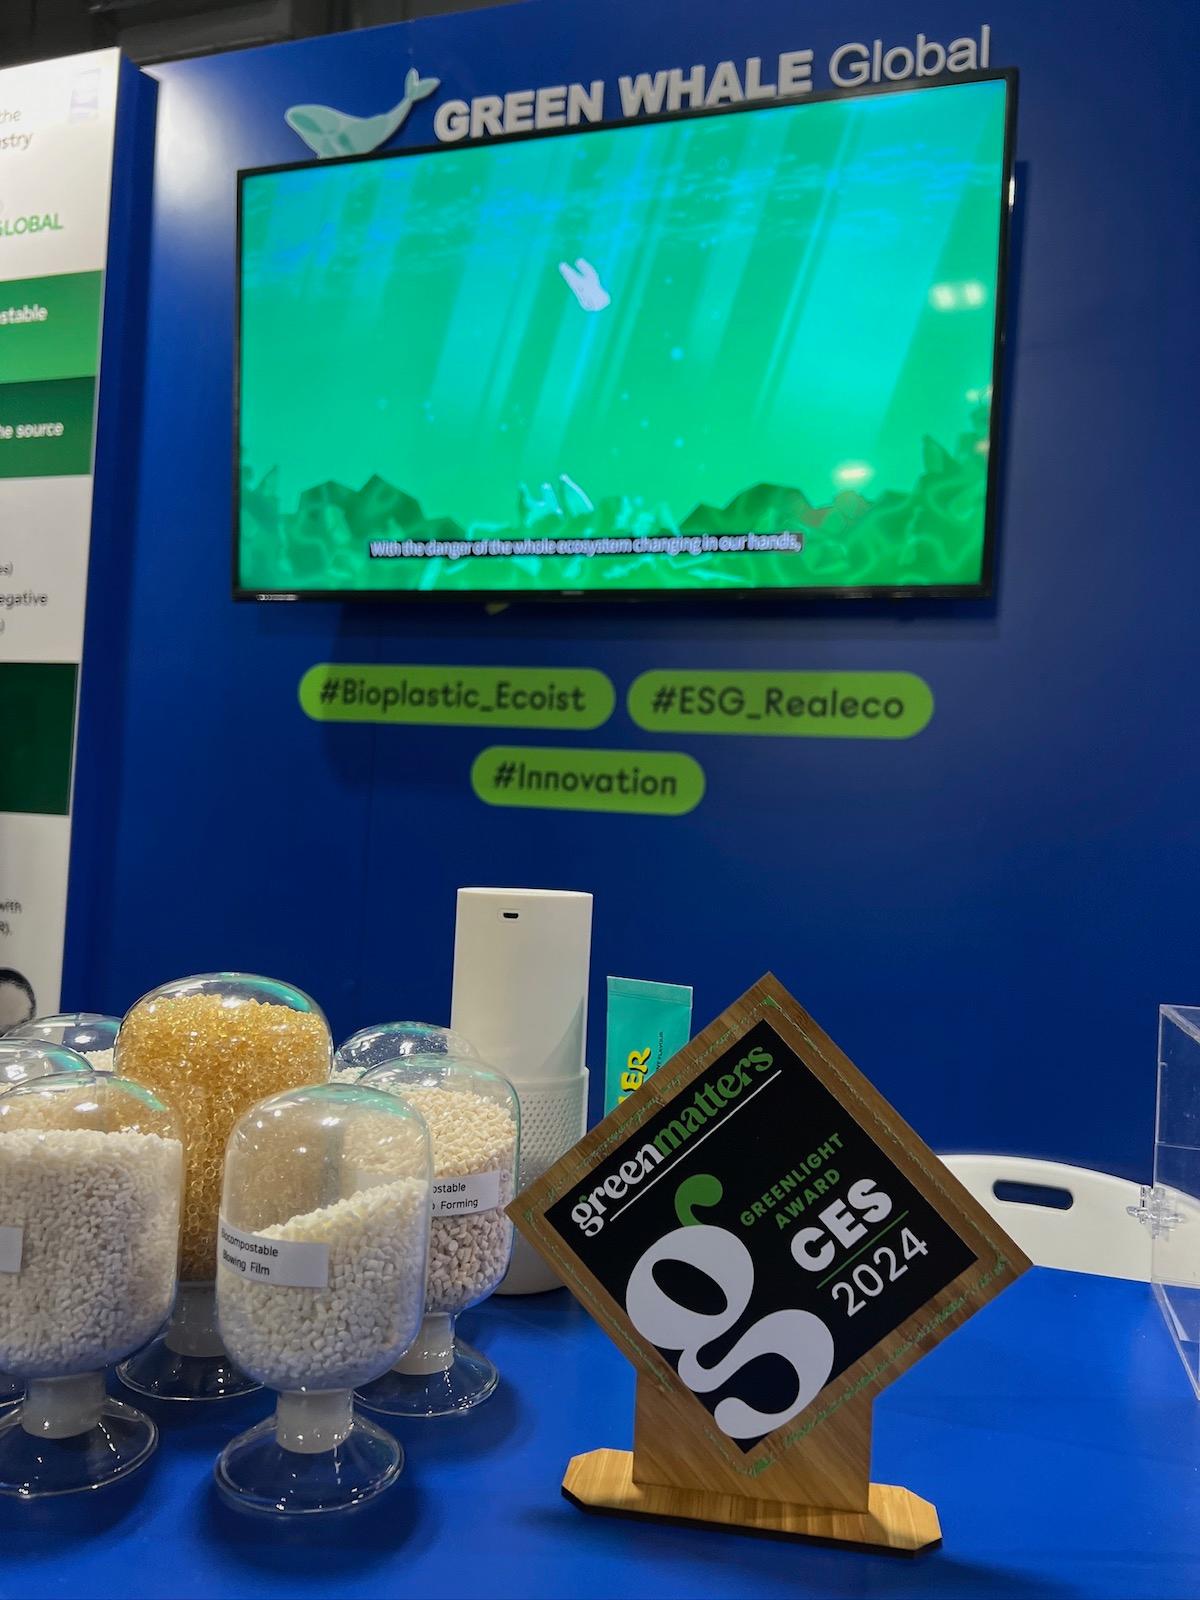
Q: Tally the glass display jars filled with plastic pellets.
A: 7